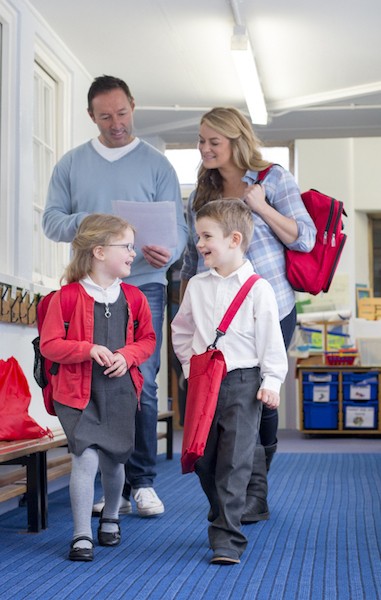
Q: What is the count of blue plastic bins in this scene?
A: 6